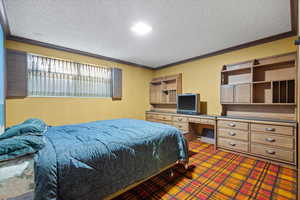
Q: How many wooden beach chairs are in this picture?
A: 0